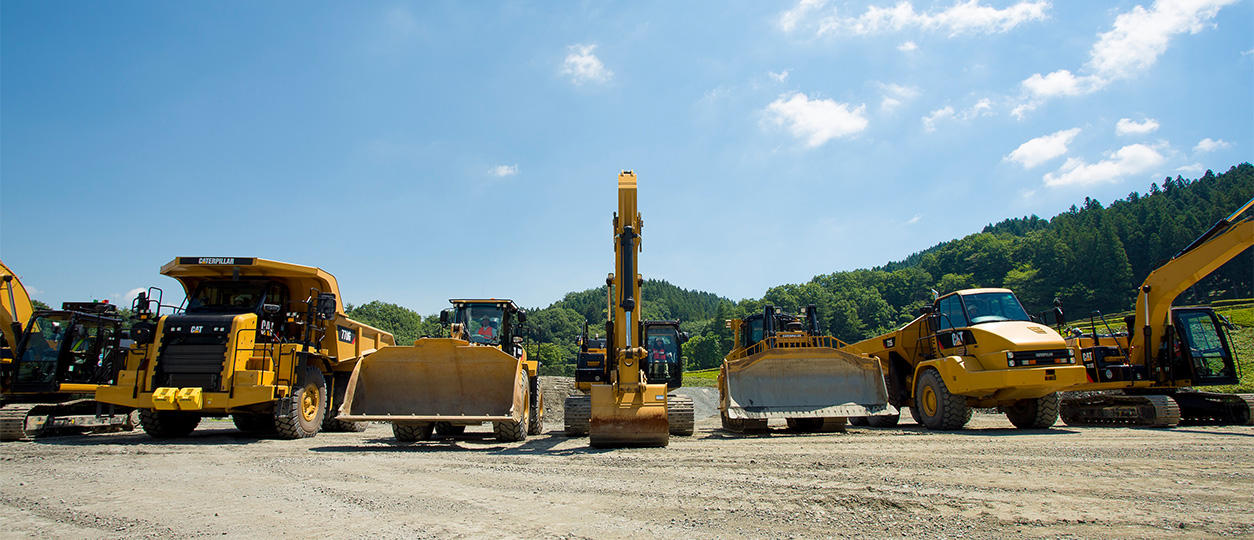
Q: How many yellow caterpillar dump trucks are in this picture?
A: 2